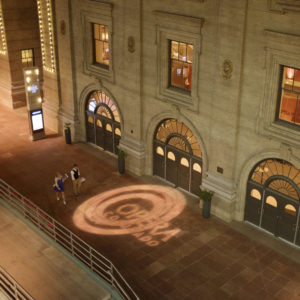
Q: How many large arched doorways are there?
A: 3